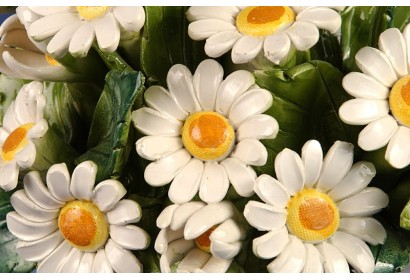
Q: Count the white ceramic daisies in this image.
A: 9